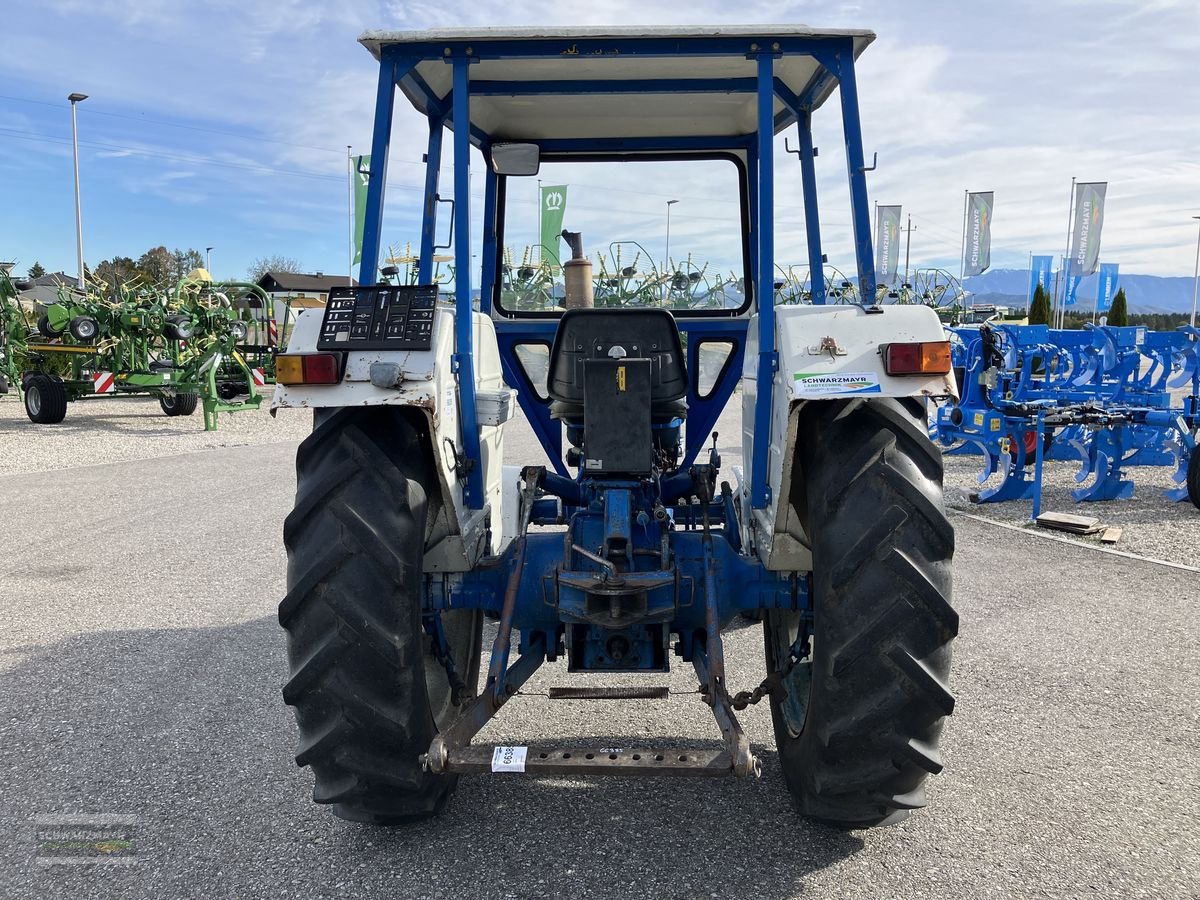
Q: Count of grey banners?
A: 3